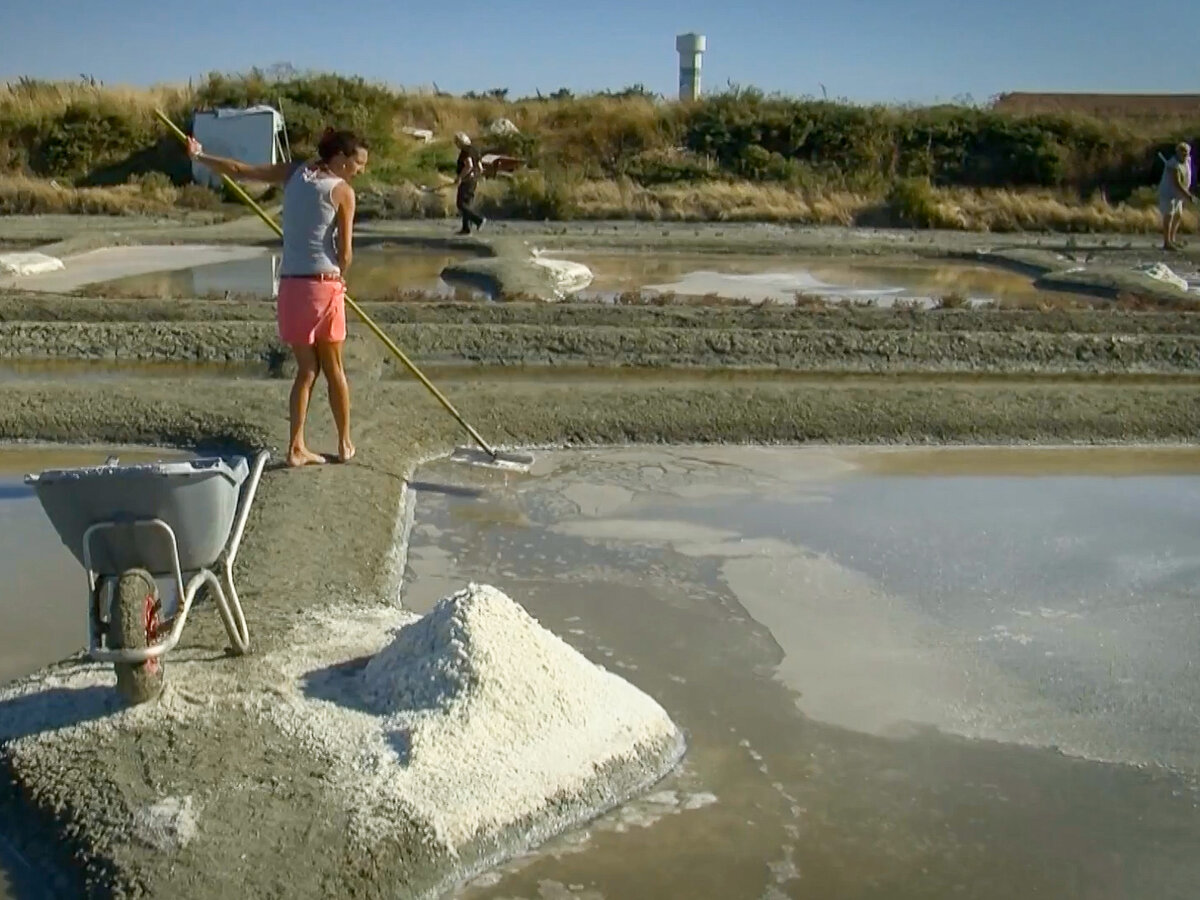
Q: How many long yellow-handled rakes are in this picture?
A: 1